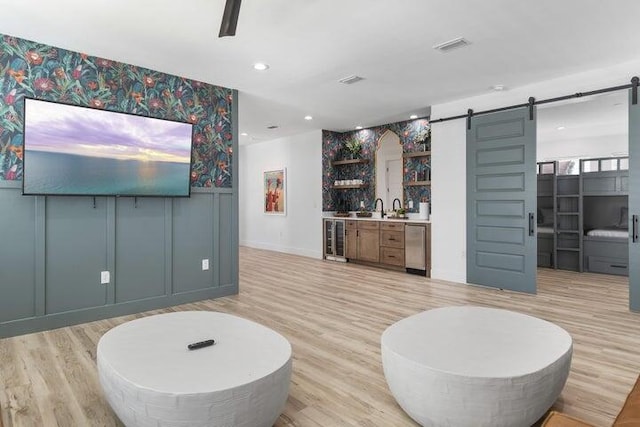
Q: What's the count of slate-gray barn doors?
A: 2